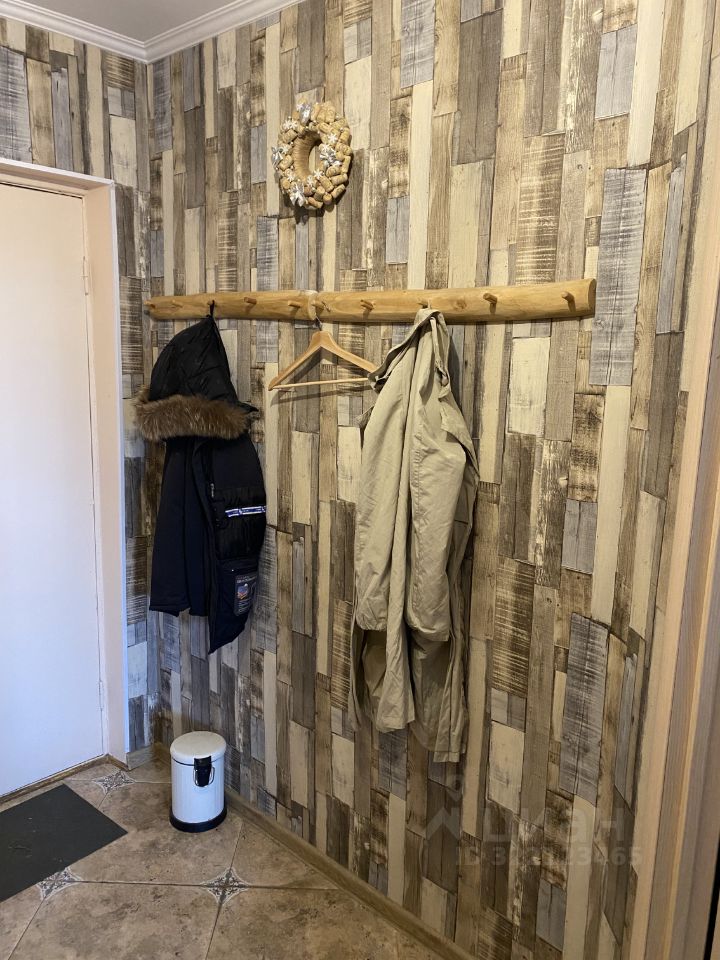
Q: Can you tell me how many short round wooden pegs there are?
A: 10